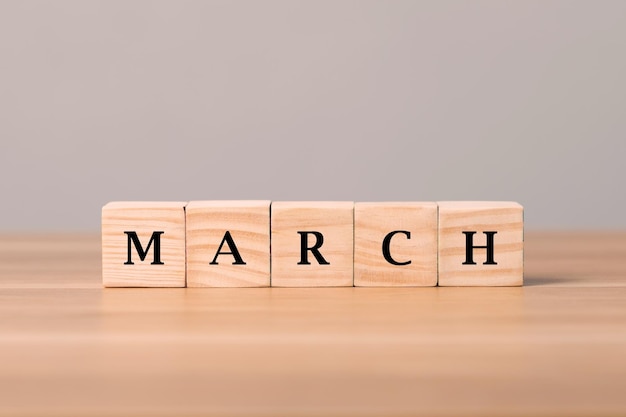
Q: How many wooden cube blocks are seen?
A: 5